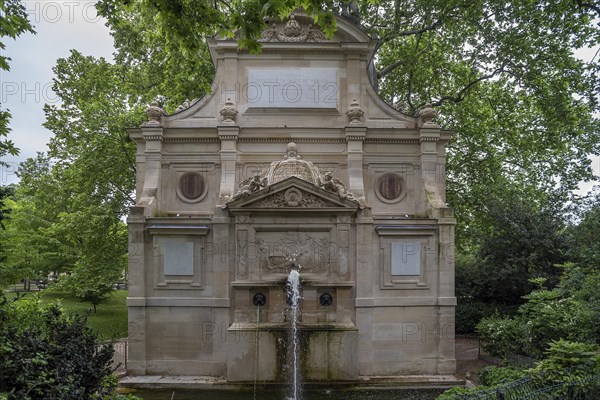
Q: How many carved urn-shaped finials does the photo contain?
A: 4